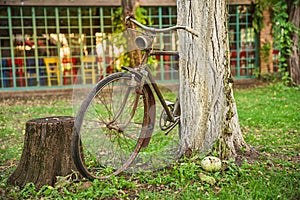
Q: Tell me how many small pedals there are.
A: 1